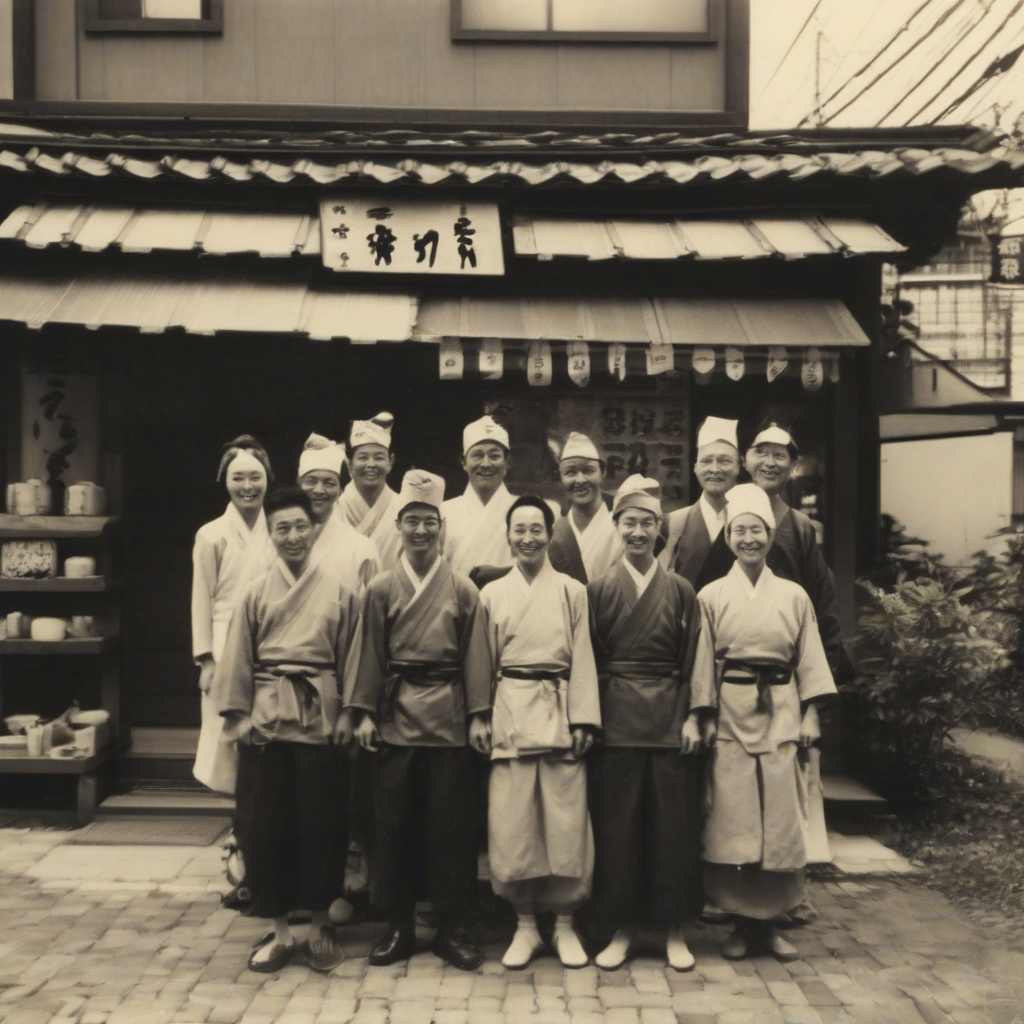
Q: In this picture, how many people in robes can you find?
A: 12